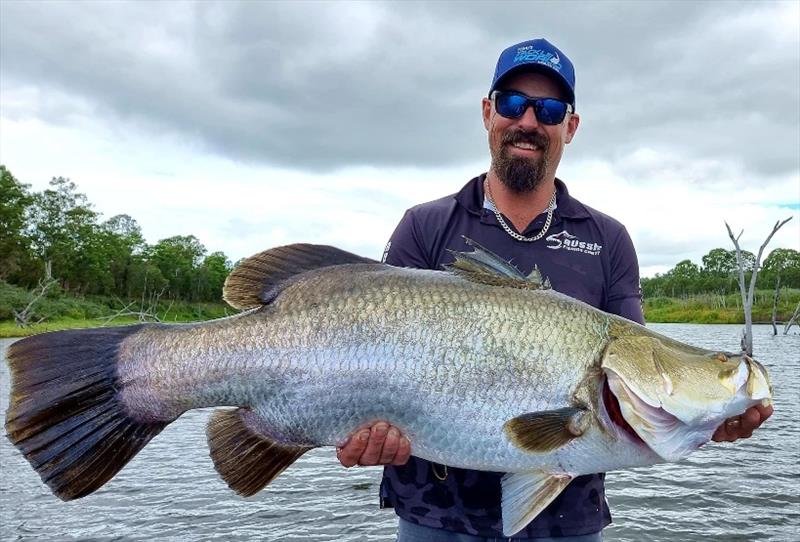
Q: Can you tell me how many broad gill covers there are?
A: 1